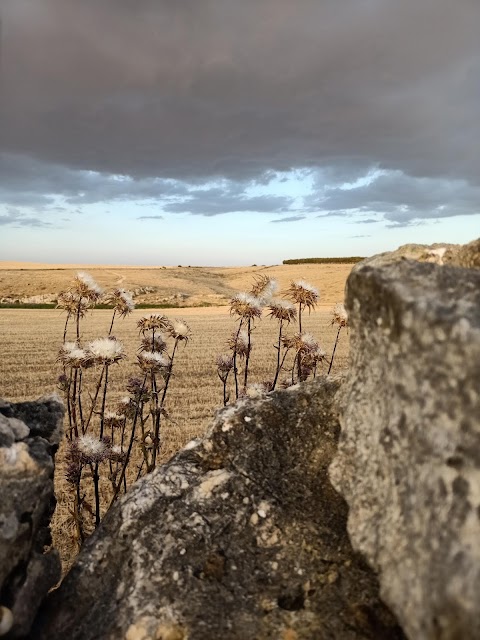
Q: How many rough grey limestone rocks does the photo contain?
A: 3